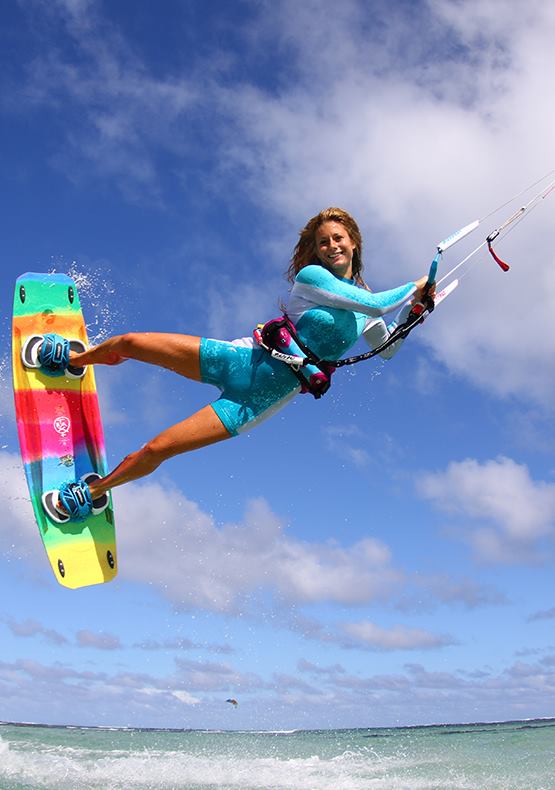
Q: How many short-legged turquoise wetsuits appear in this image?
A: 1